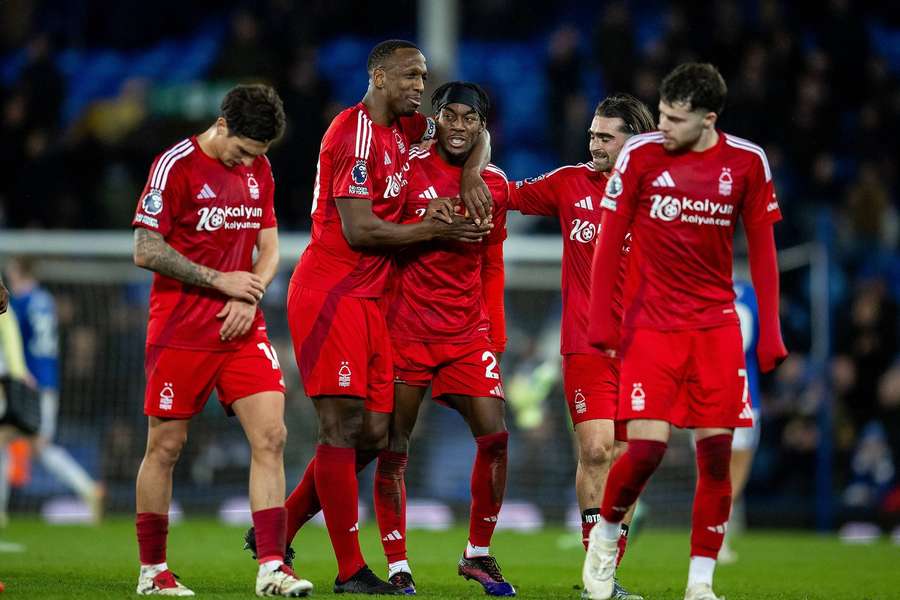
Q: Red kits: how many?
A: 5